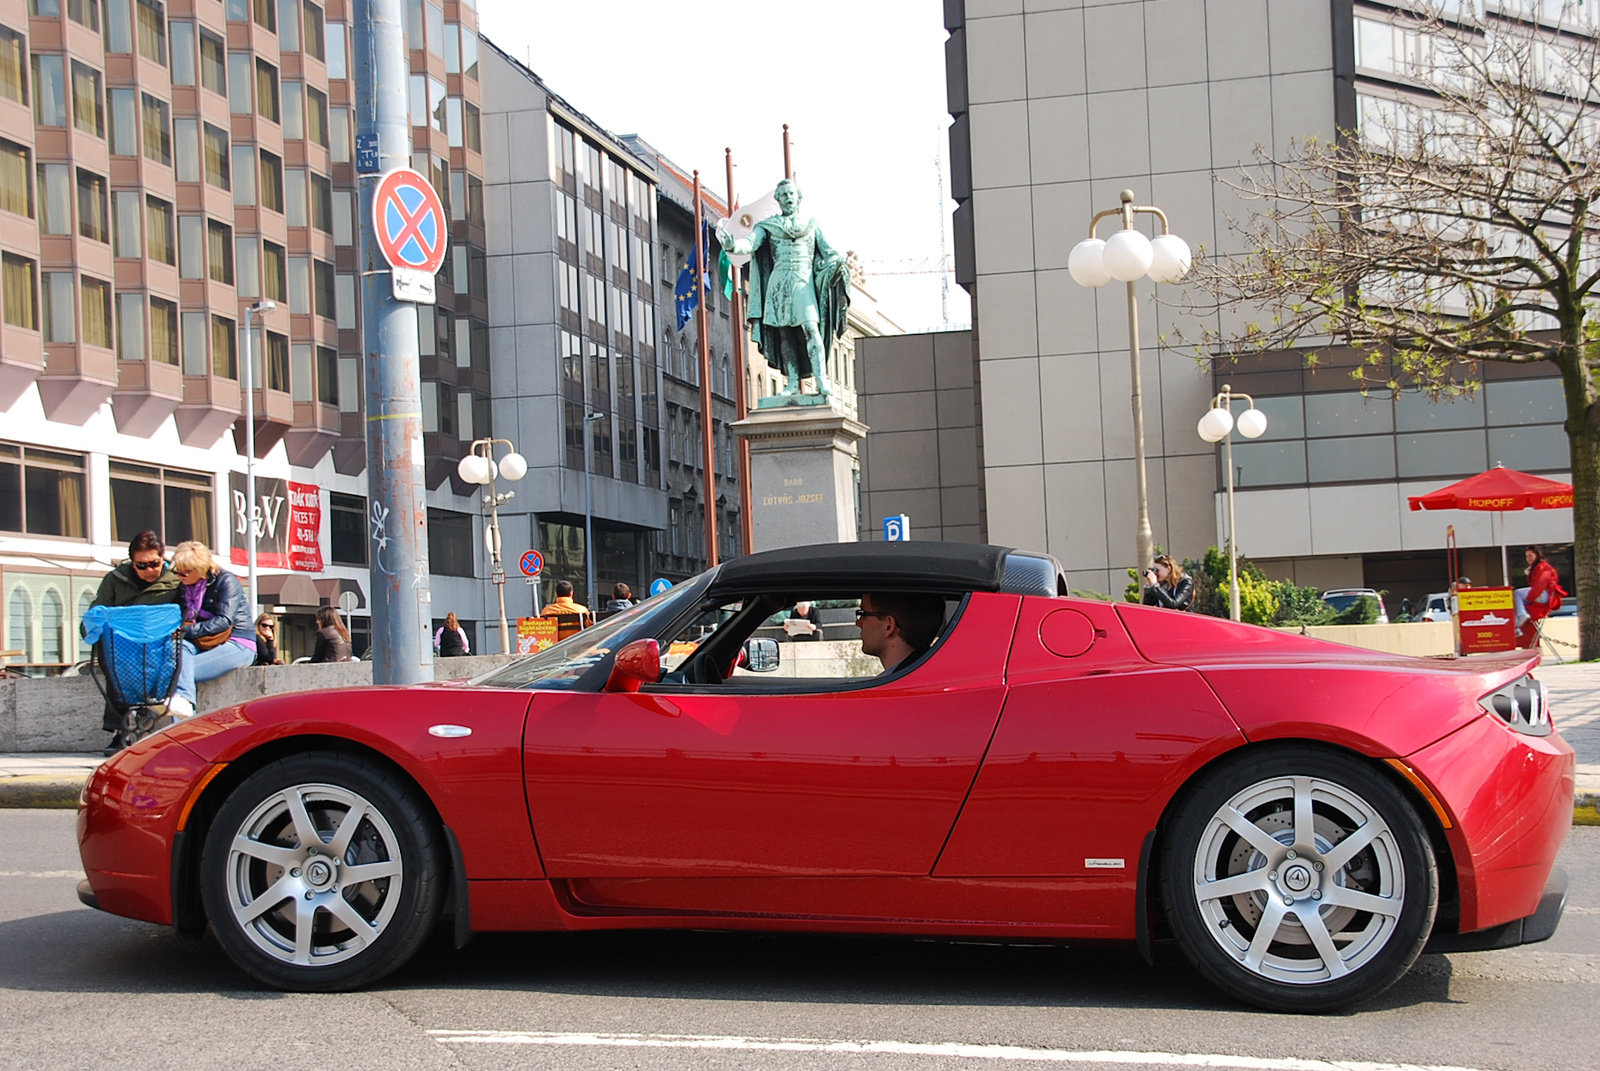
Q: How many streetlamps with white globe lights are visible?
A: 3